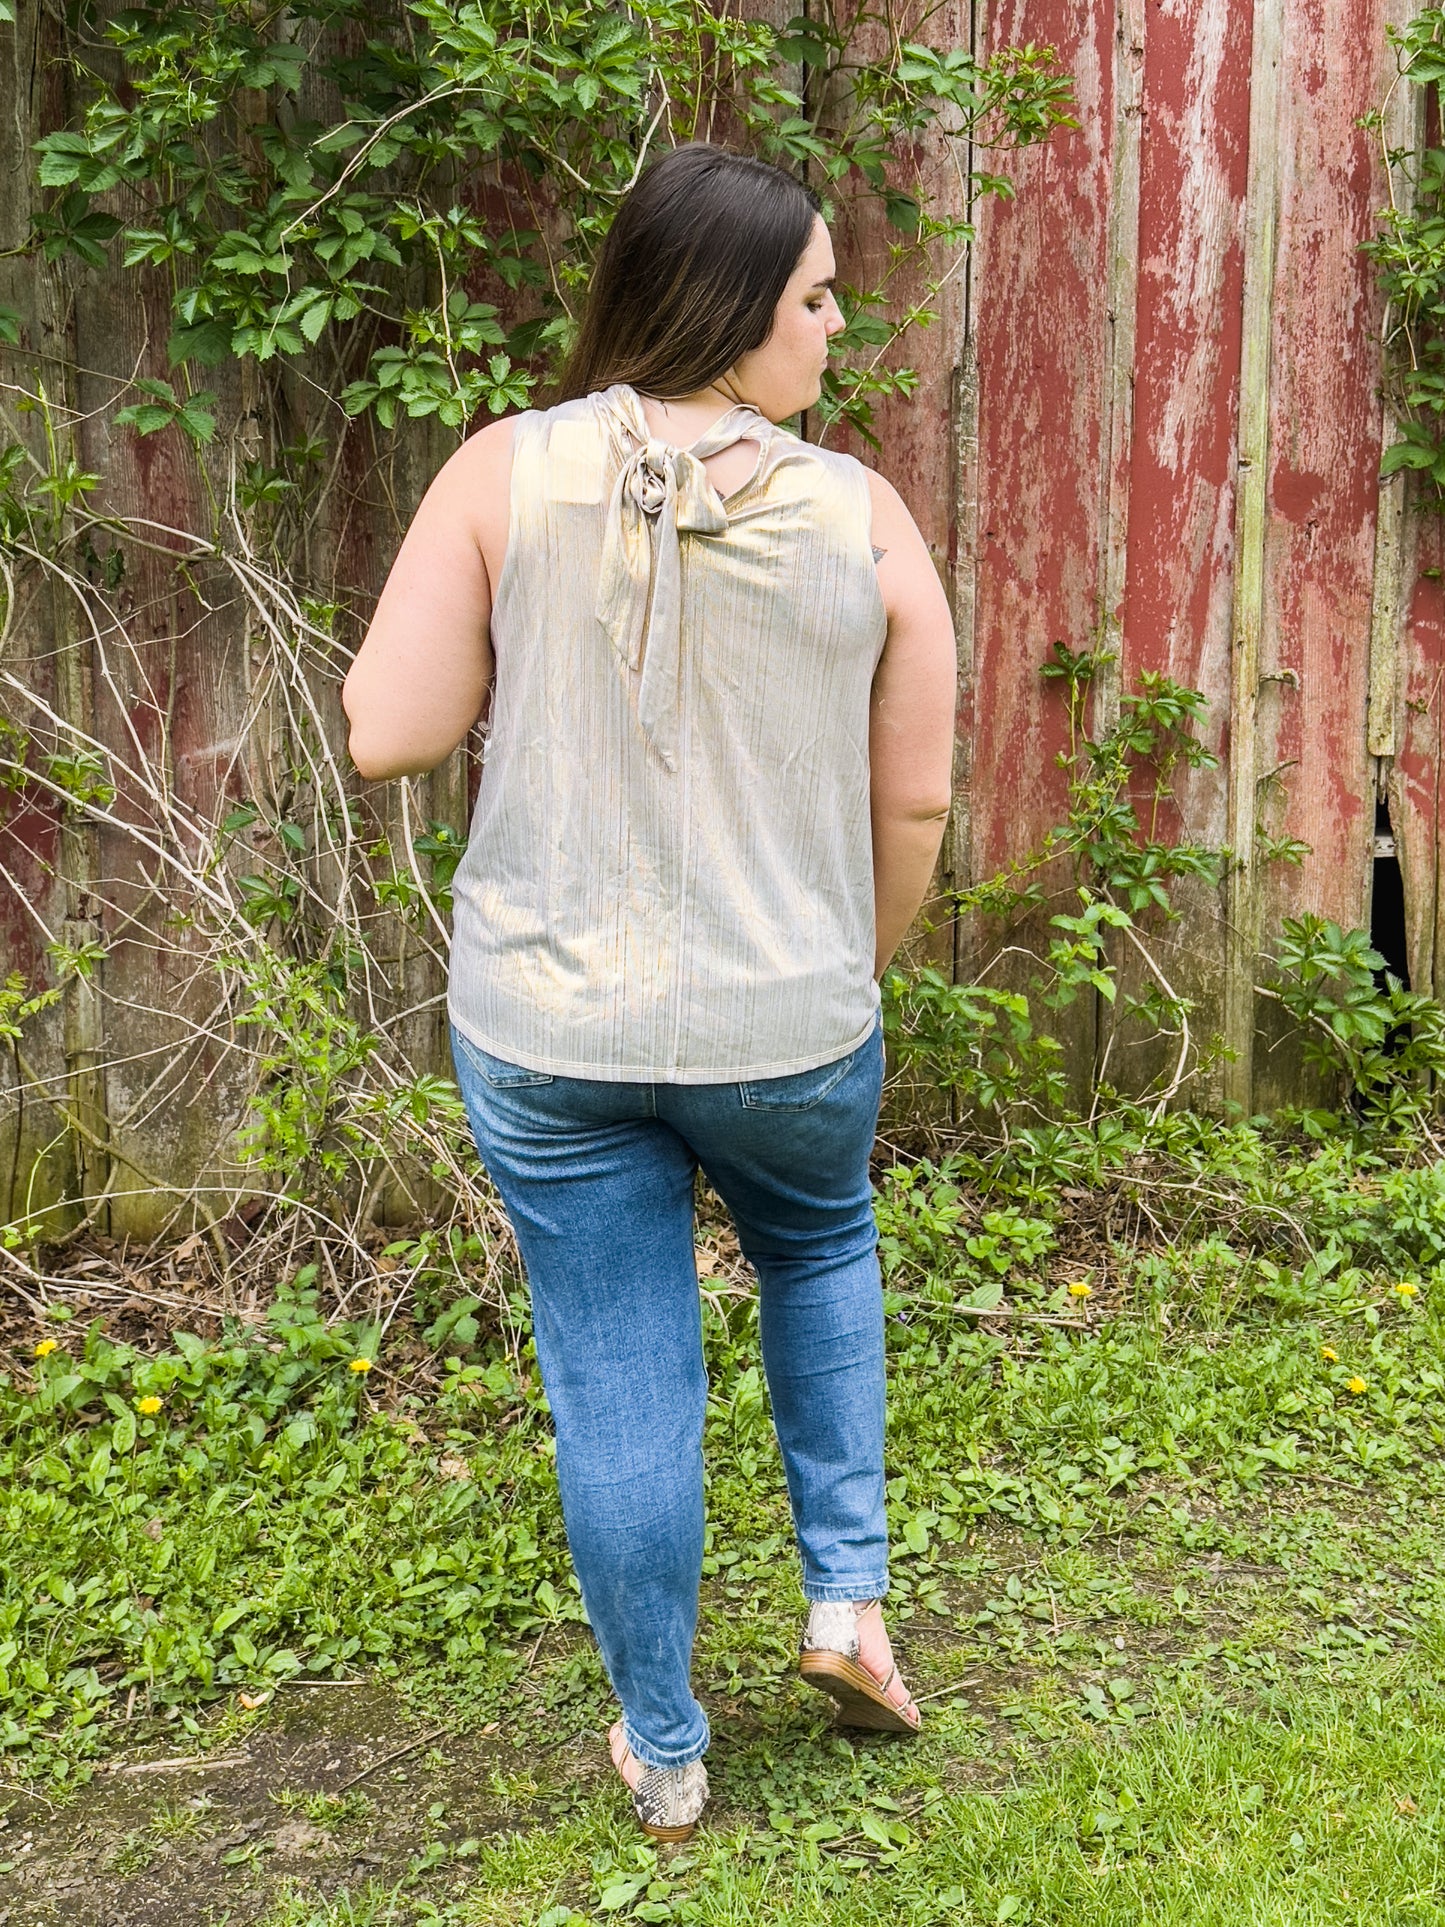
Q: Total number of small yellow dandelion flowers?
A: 7